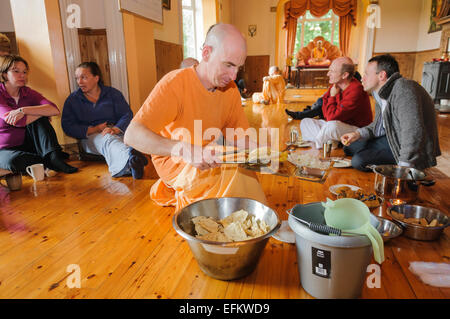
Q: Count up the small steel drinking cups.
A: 2